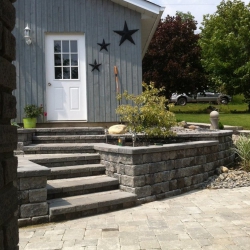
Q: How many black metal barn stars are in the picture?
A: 3